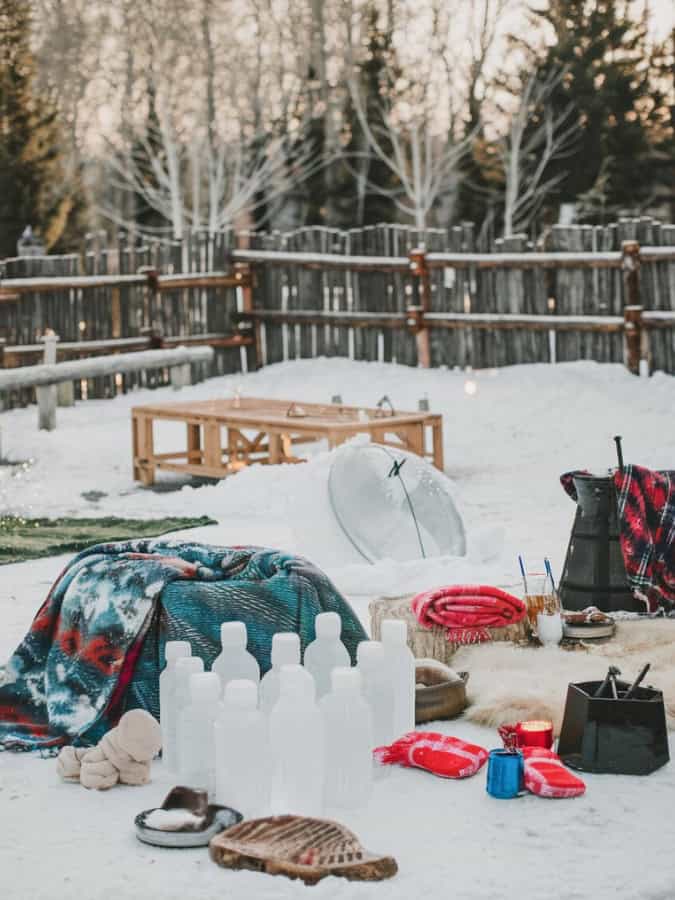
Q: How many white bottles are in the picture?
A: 11